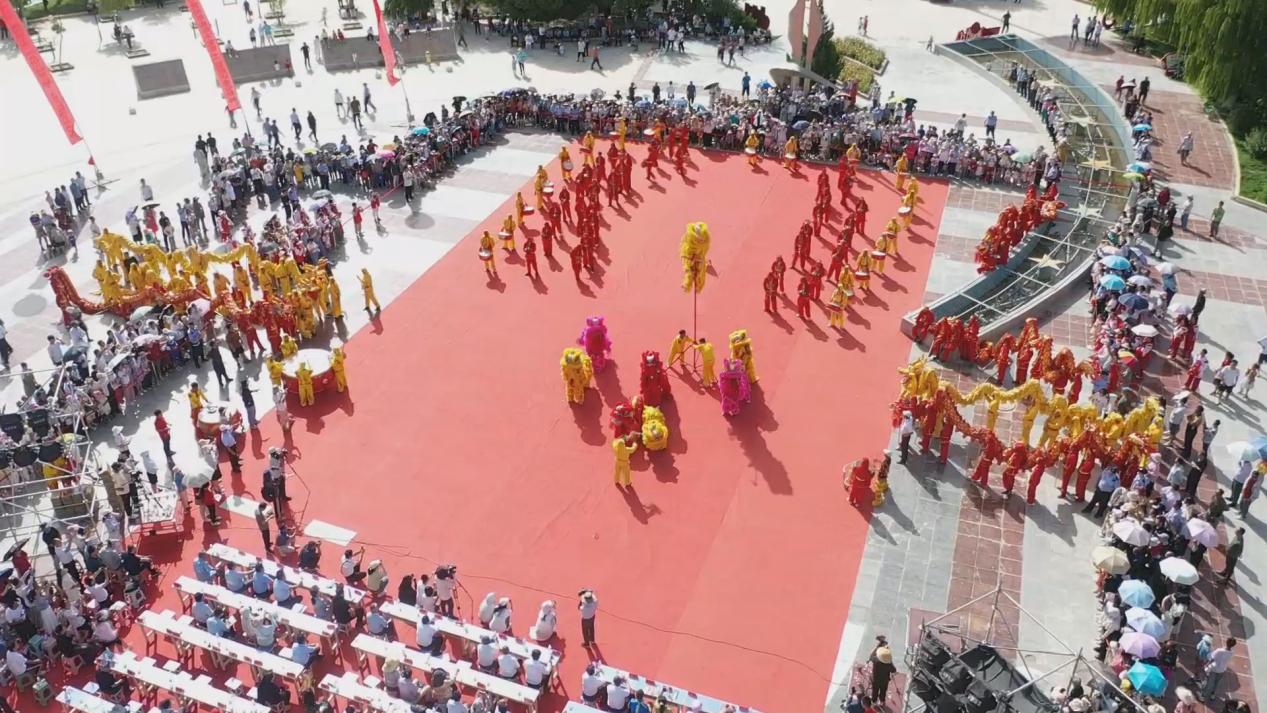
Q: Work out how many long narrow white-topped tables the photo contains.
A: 10